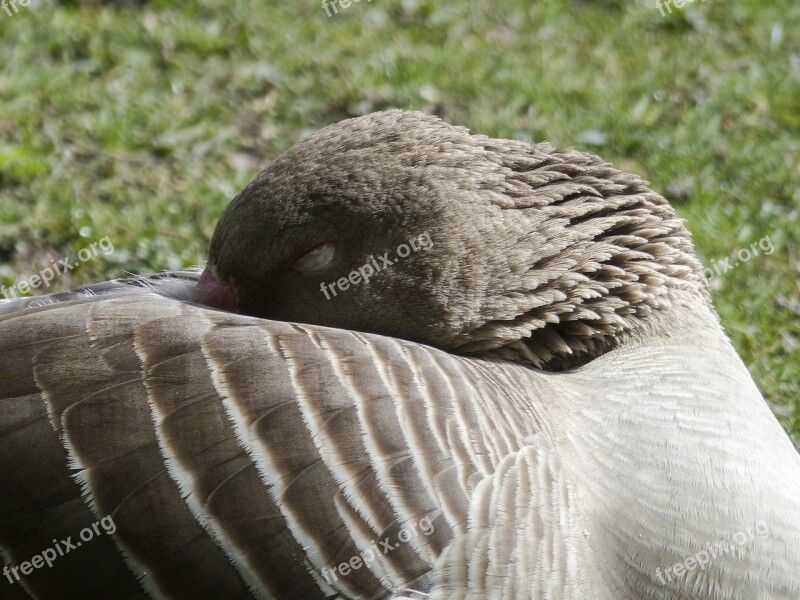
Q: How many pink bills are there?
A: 1